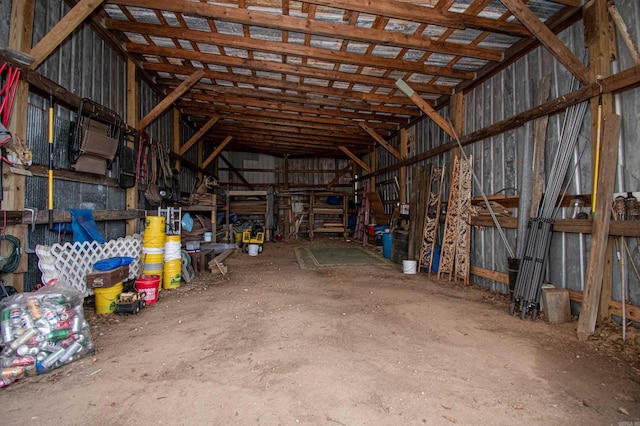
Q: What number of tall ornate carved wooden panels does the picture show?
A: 3